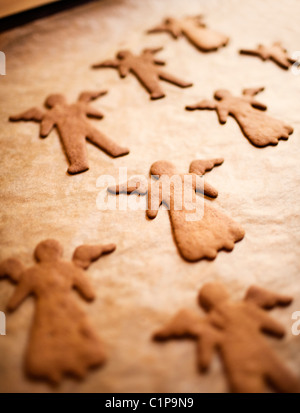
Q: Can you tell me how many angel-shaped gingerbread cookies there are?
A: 8